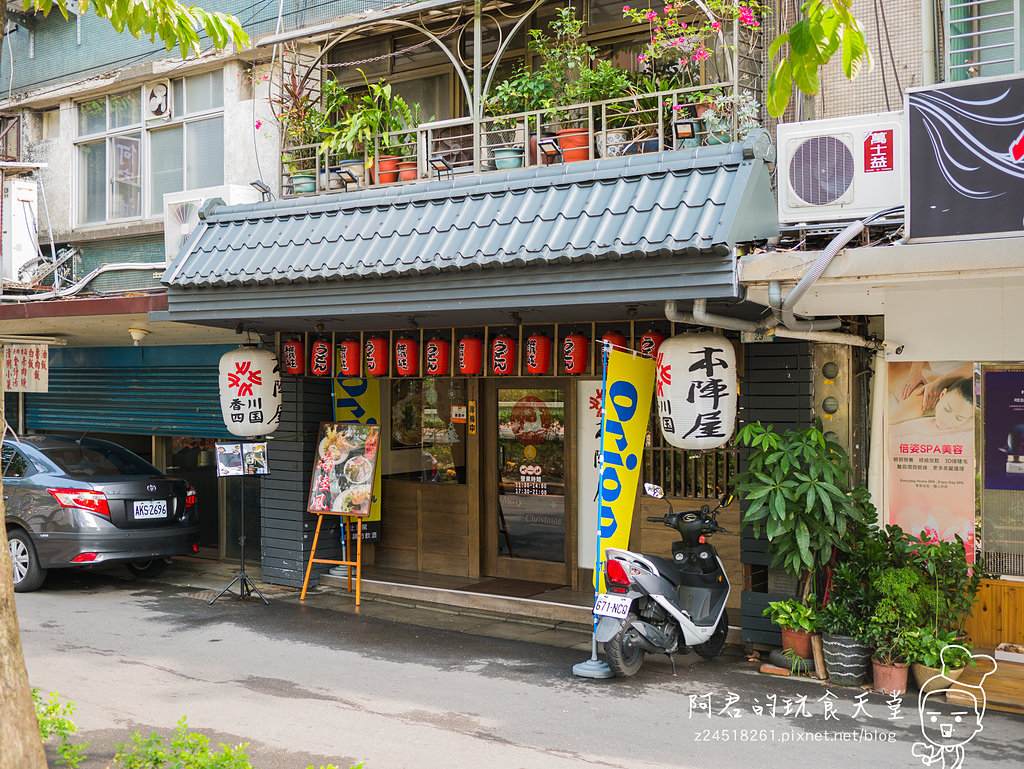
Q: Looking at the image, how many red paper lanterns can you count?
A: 12